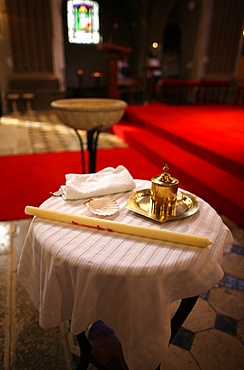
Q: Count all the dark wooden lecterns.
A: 1